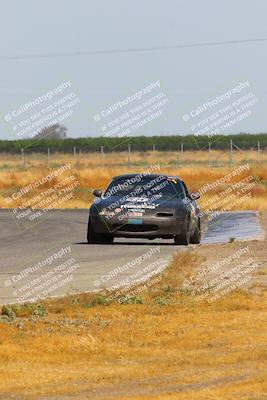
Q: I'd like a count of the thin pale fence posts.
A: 10